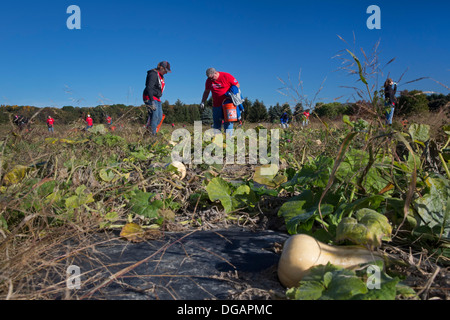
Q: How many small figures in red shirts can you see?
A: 4